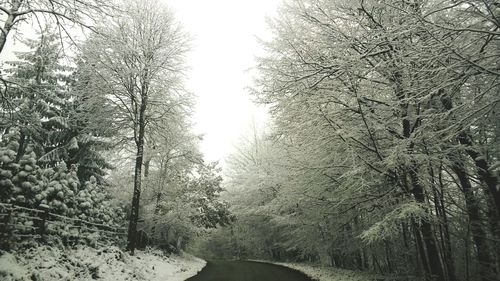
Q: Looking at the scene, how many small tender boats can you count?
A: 0